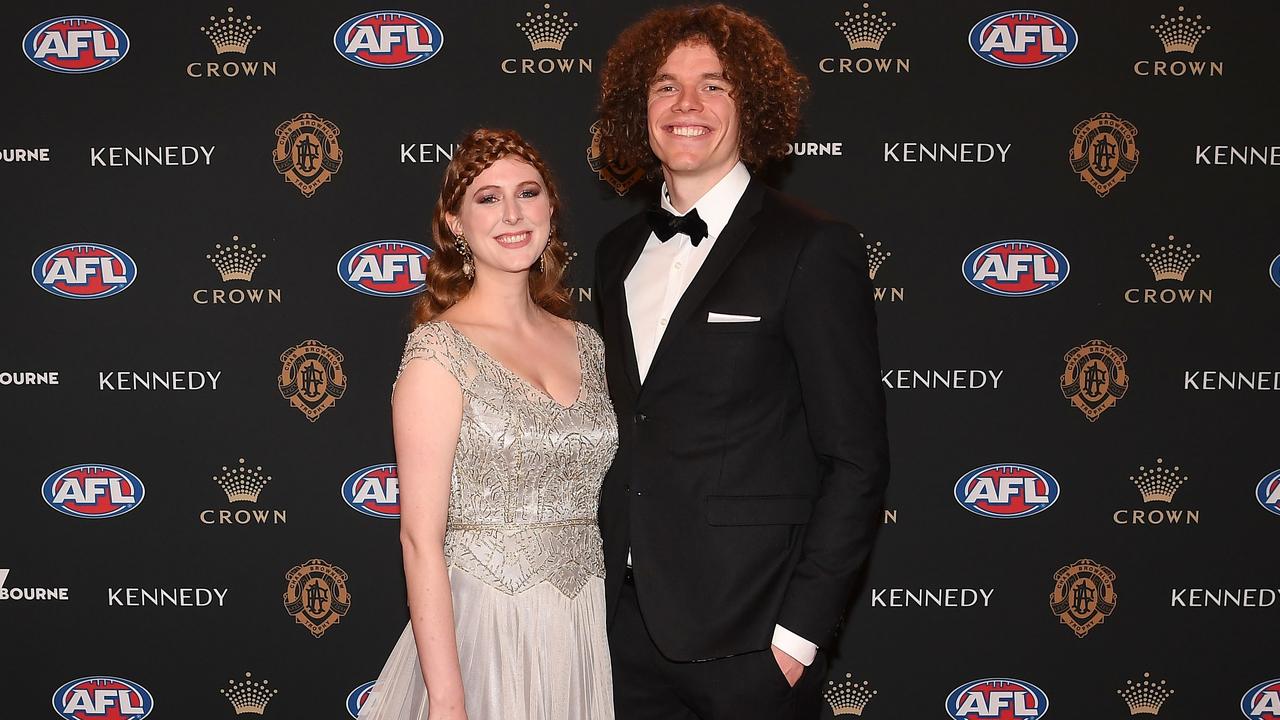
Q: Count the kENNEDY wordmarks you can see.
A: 10